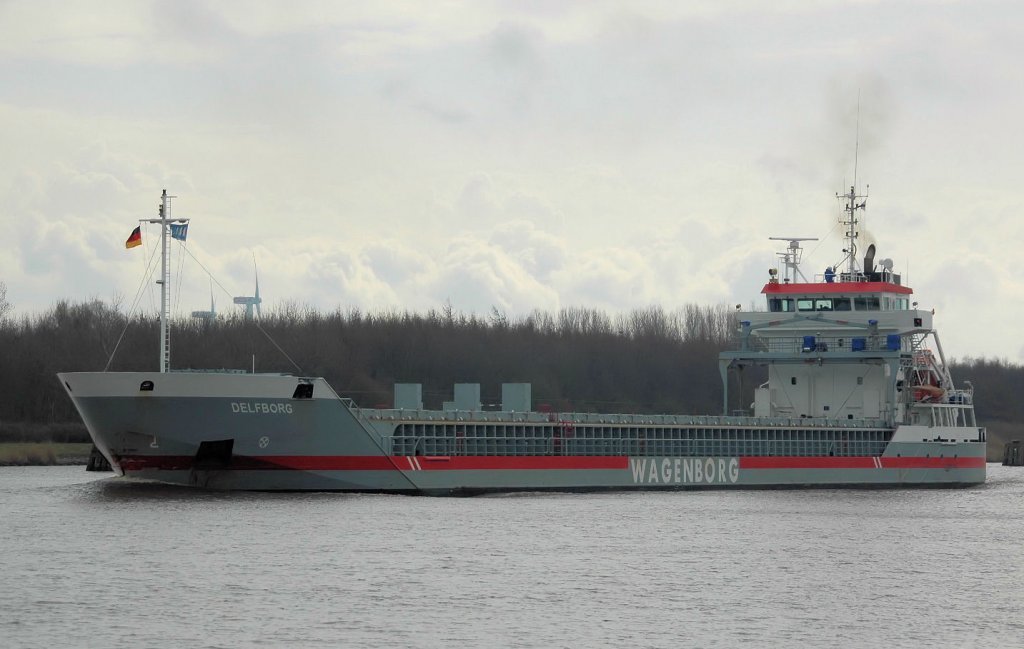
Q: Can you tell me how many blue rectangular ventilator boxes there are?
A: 3